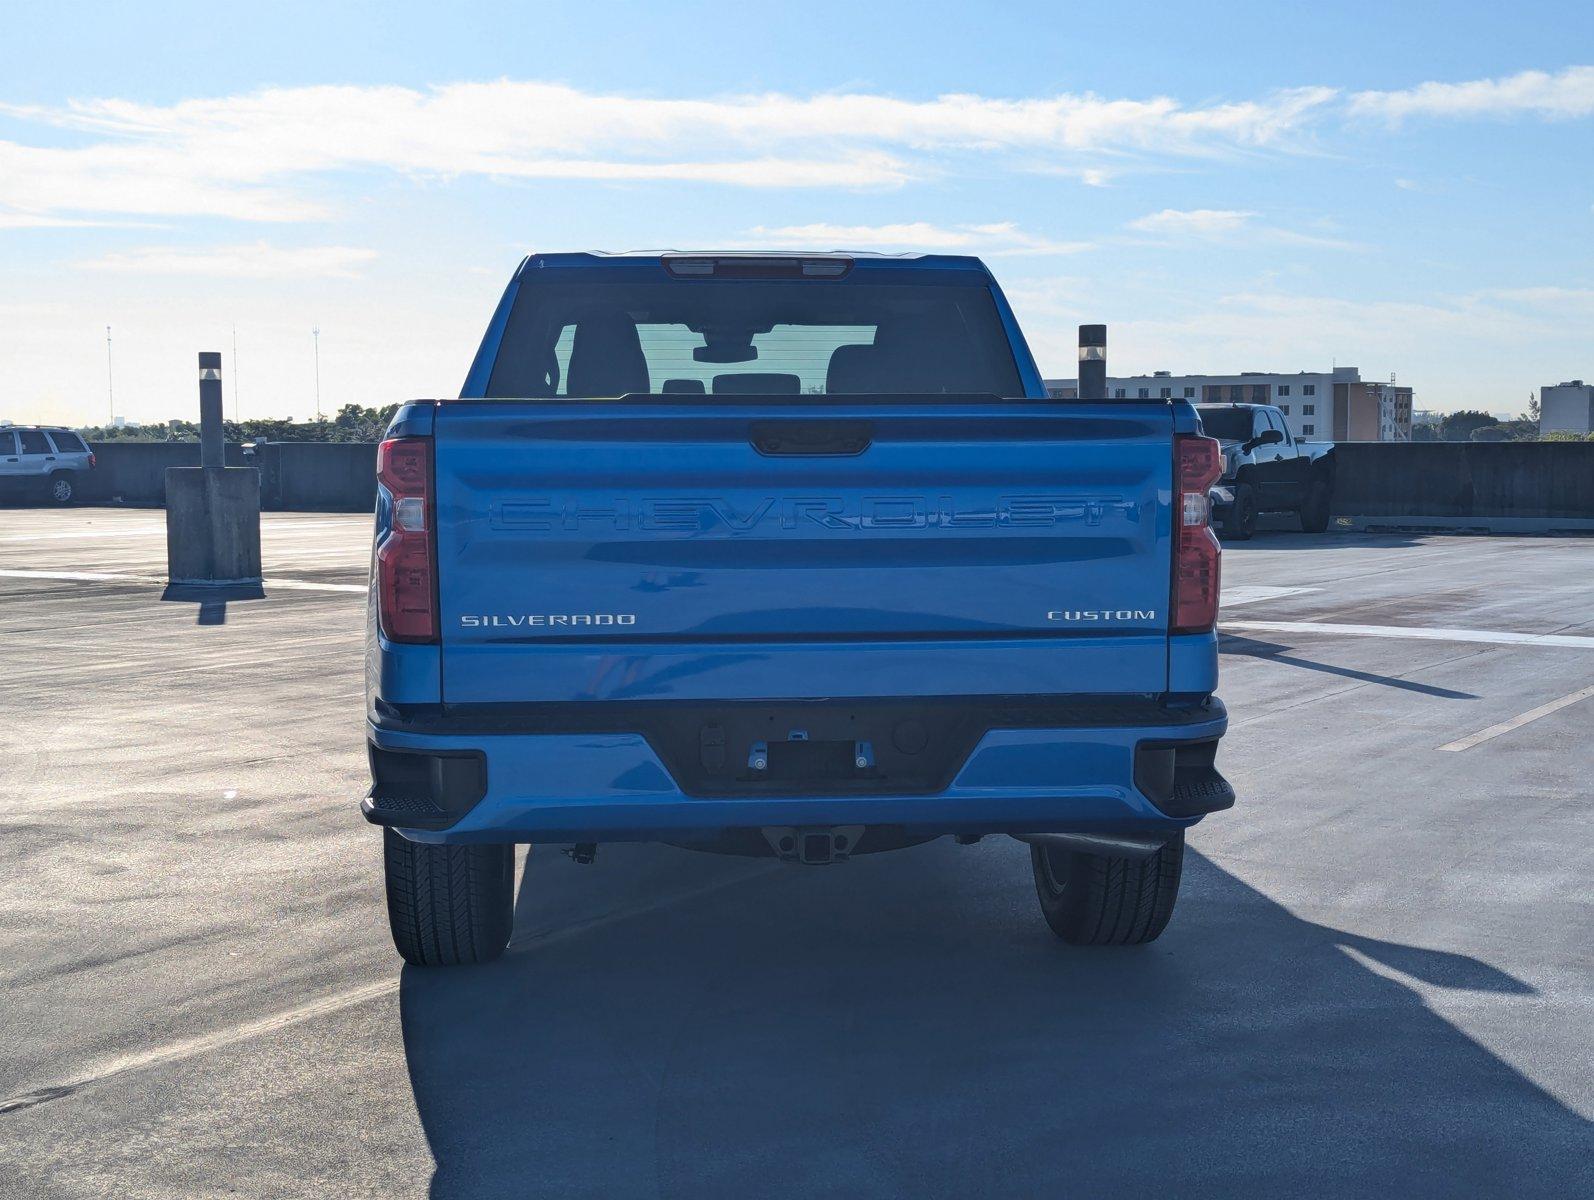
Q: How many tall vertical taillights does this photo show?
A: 2